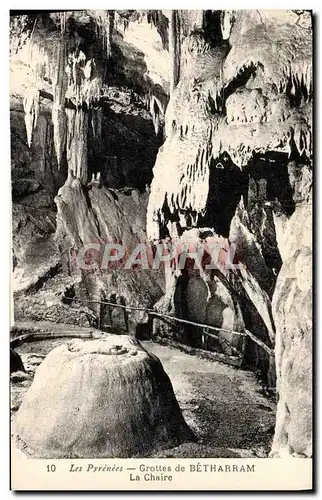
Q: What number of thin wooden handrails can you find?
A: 1